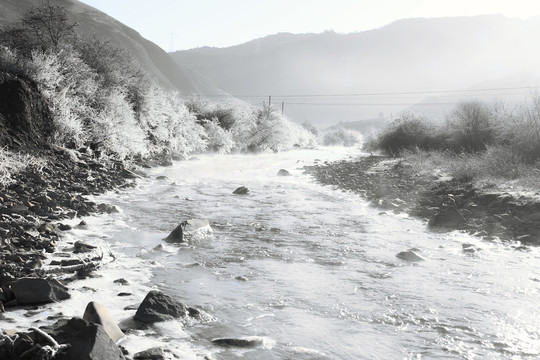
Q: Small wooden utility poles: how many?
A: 2